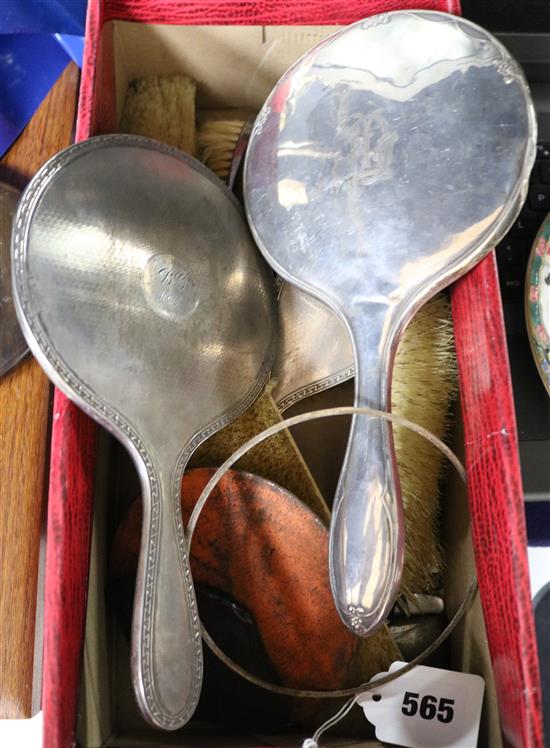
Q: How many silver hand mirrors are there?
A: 2